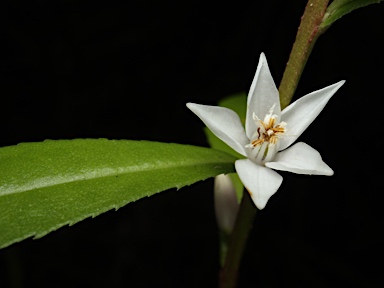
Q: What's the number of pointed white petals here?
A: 5